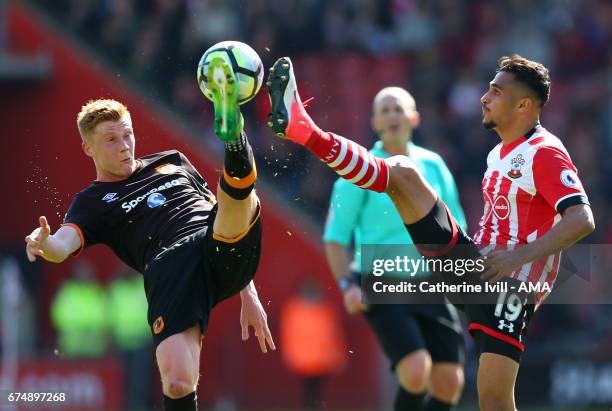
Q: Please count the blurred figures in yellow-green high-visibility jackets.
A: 2